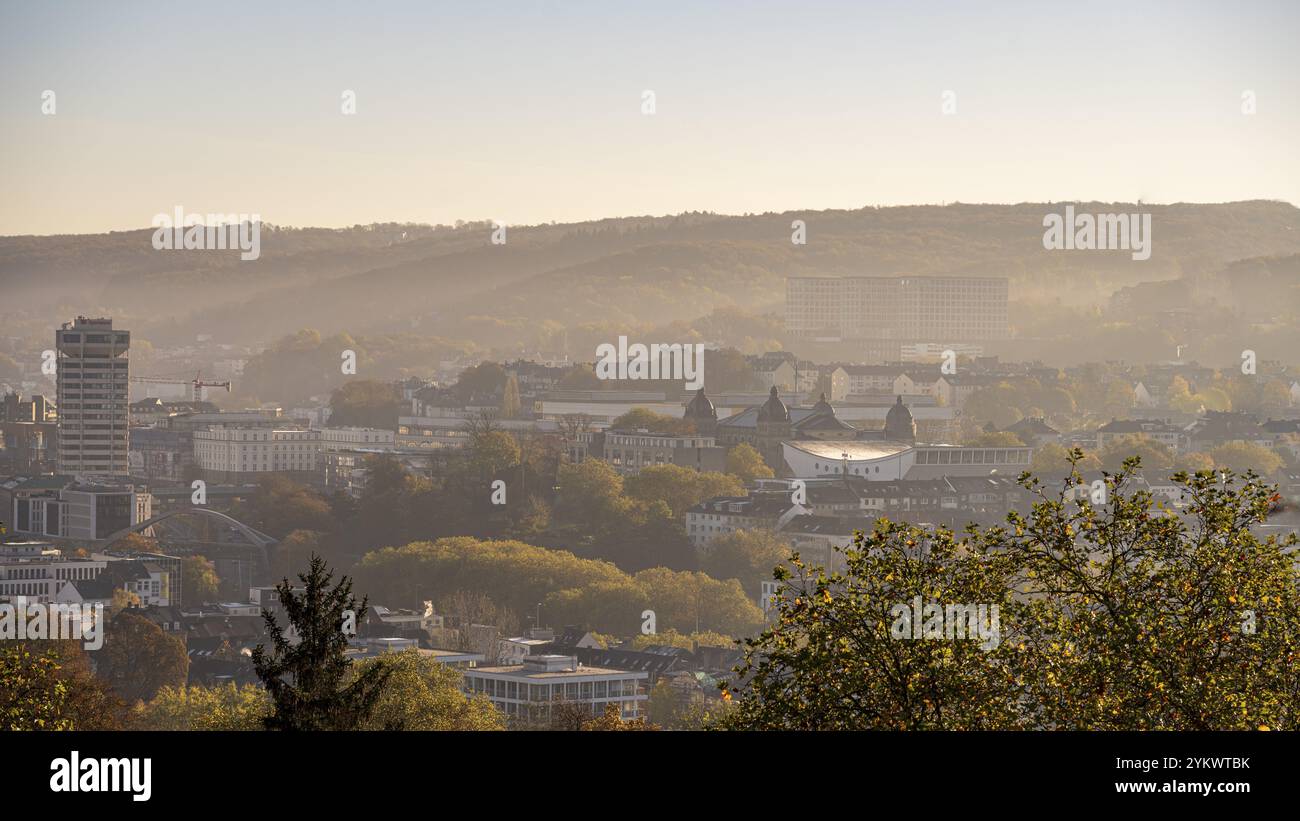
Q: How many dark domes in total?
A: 4